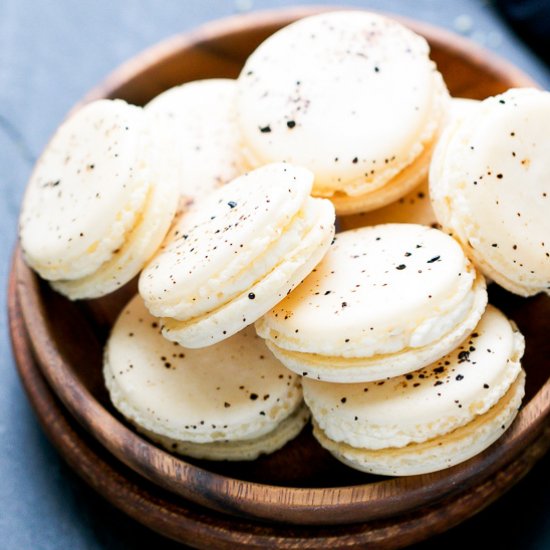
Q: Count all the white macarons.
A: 9